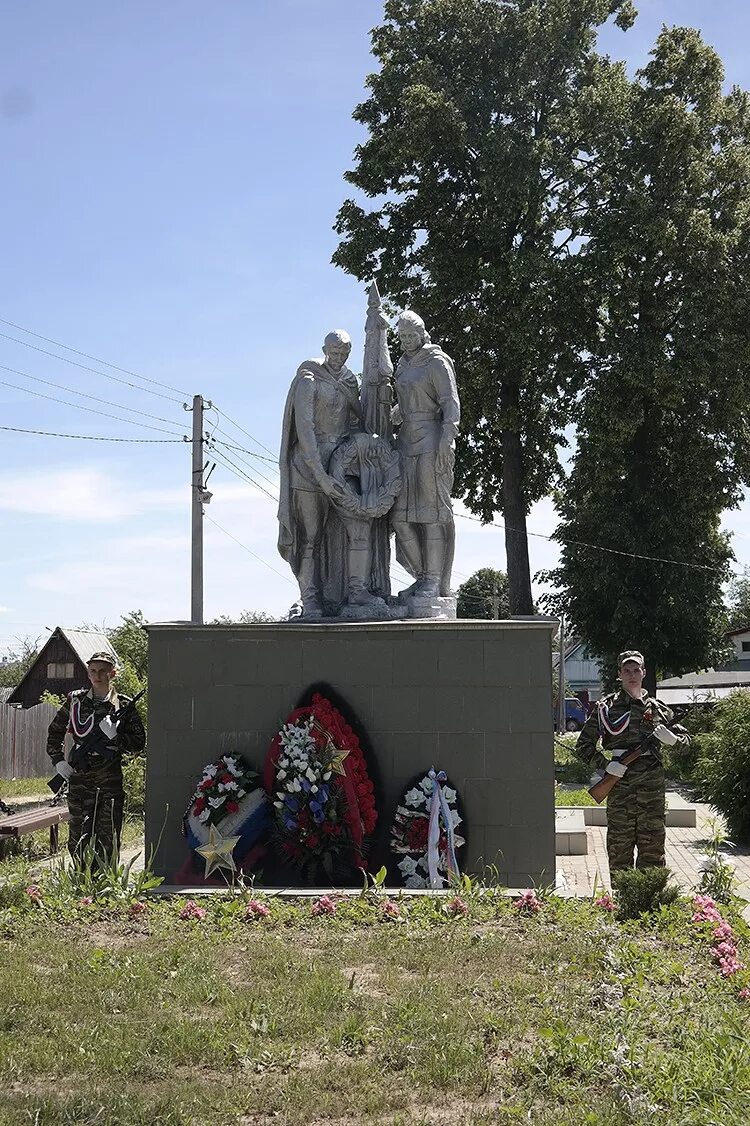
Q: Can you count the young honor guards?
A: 2